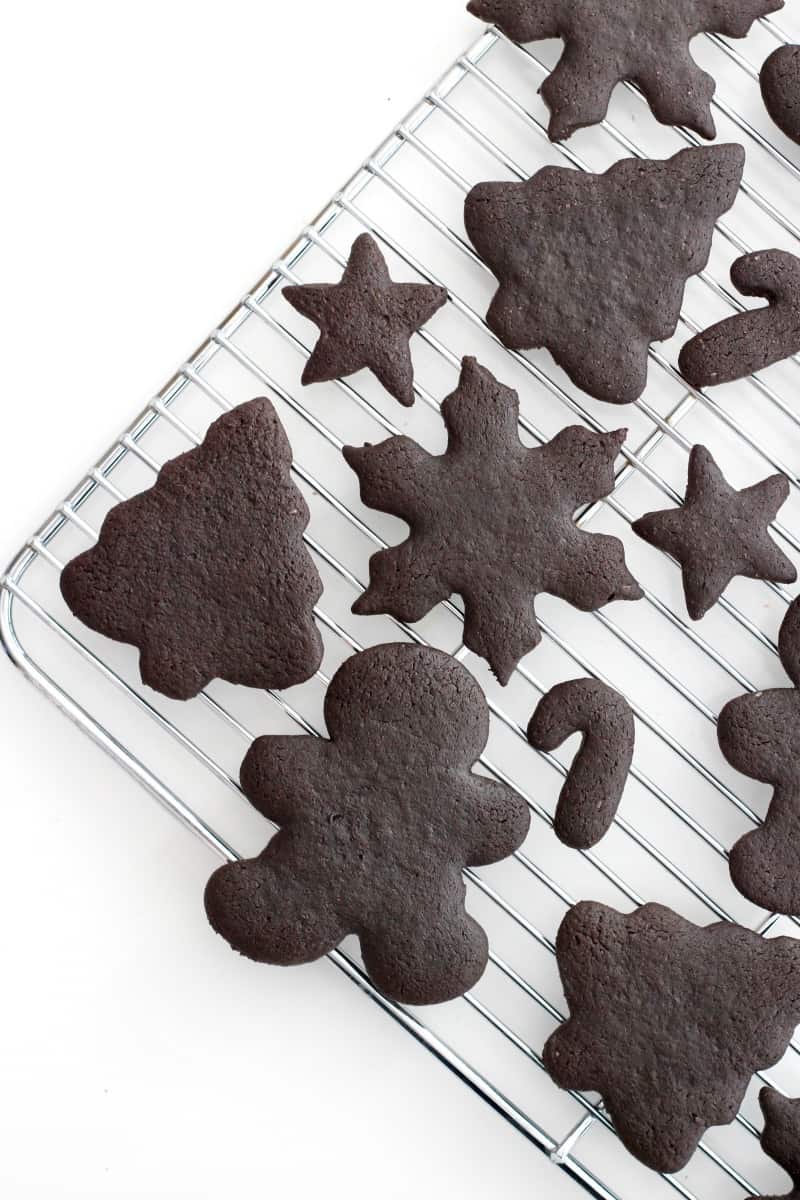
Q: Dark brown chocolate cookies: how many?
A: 13